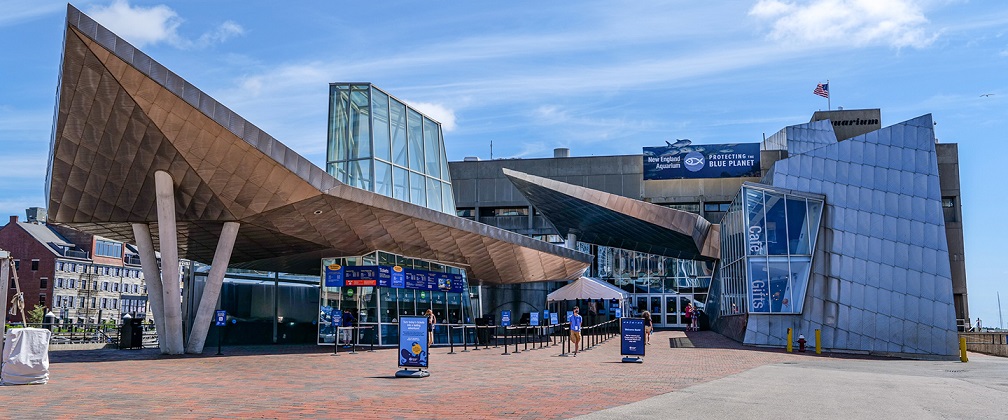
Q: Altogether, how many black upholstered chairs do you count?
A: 0